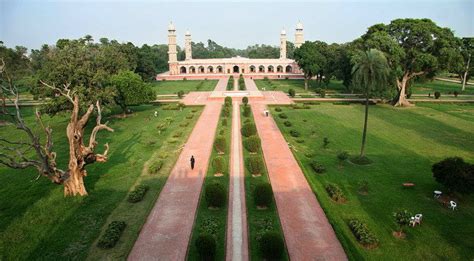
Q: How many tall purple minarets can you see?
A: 0